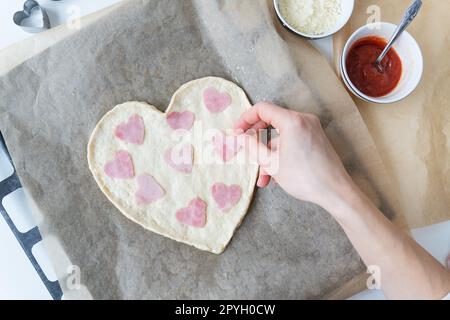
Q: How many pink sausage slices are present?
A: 9